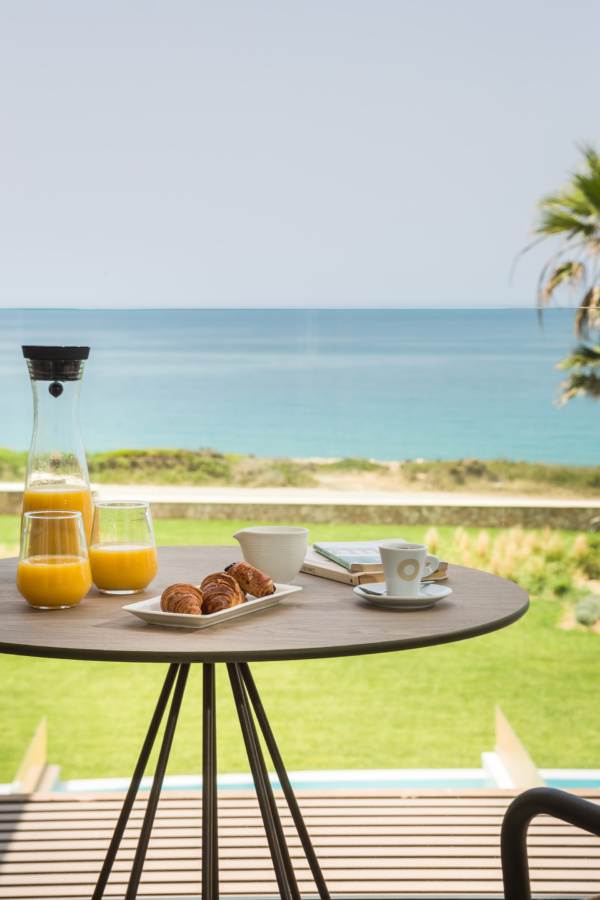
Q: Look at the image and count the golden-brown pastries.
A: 3